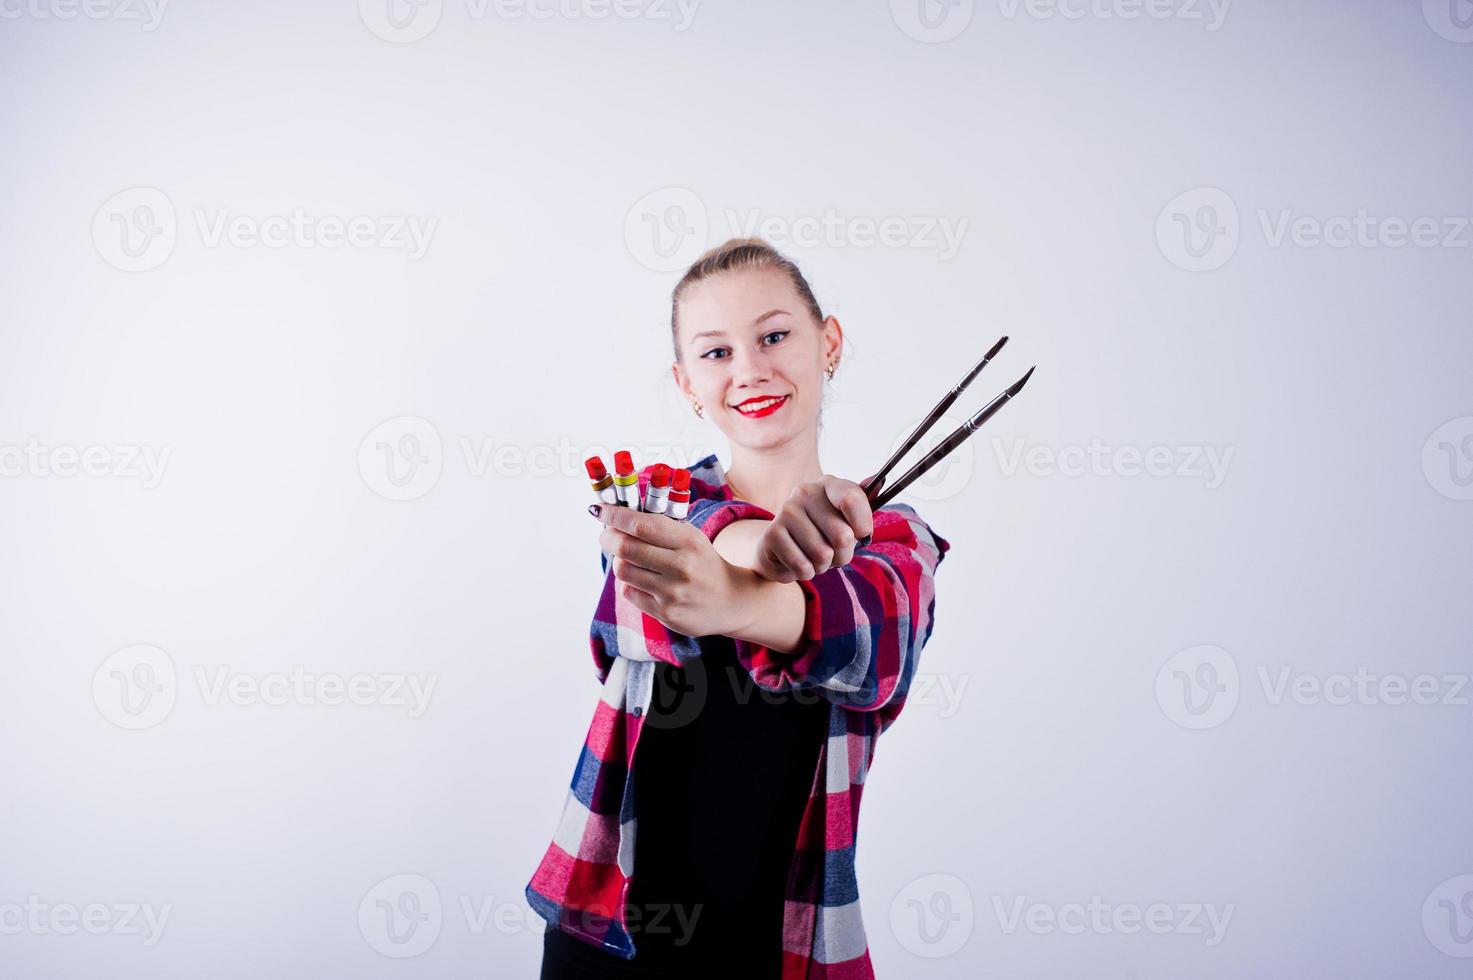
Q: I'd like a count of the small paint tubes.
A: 4